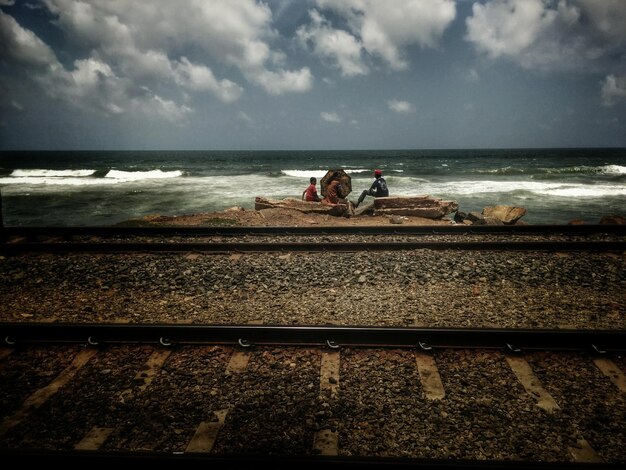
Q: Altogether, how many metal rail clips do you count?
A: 8